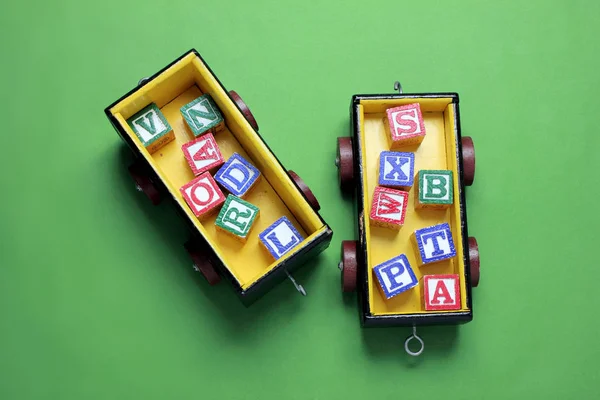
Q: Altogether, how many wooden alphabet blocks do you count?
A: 14